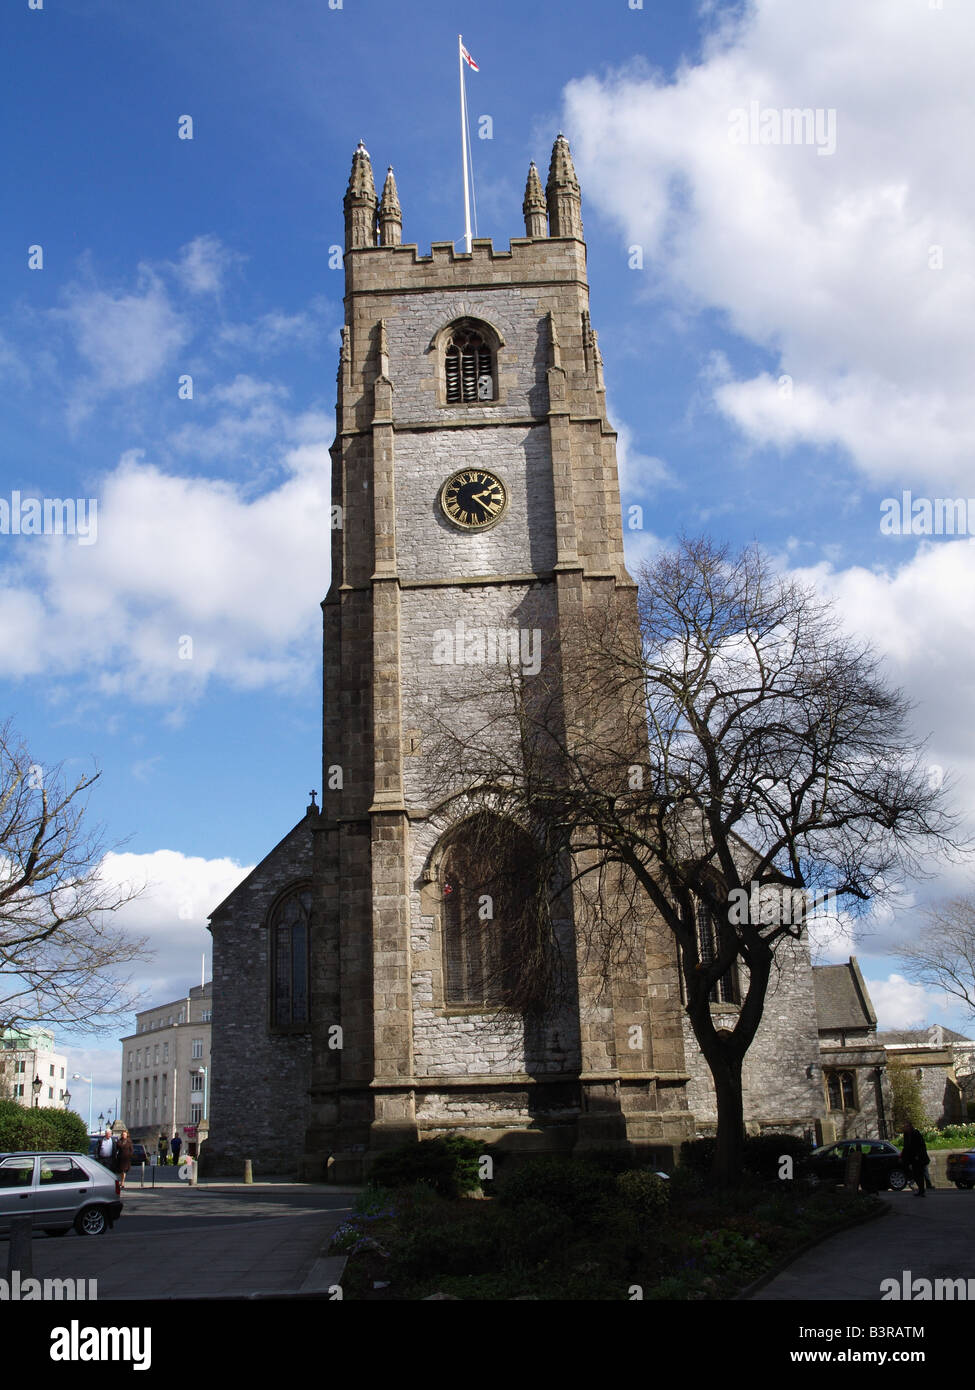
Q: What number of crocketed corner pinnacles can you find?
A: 4